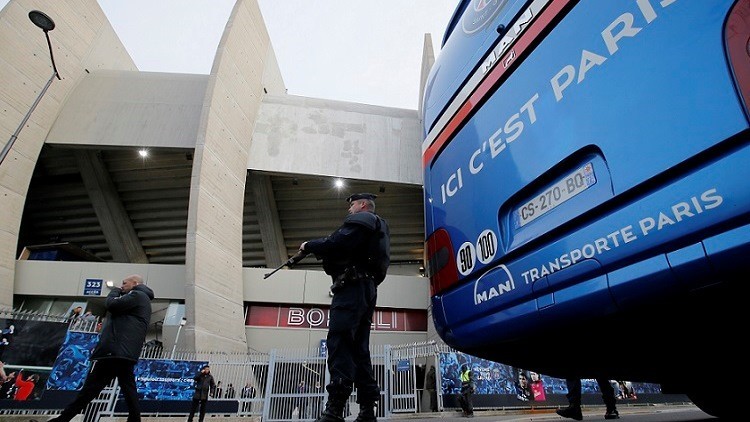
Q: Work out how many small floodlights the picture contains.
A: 2